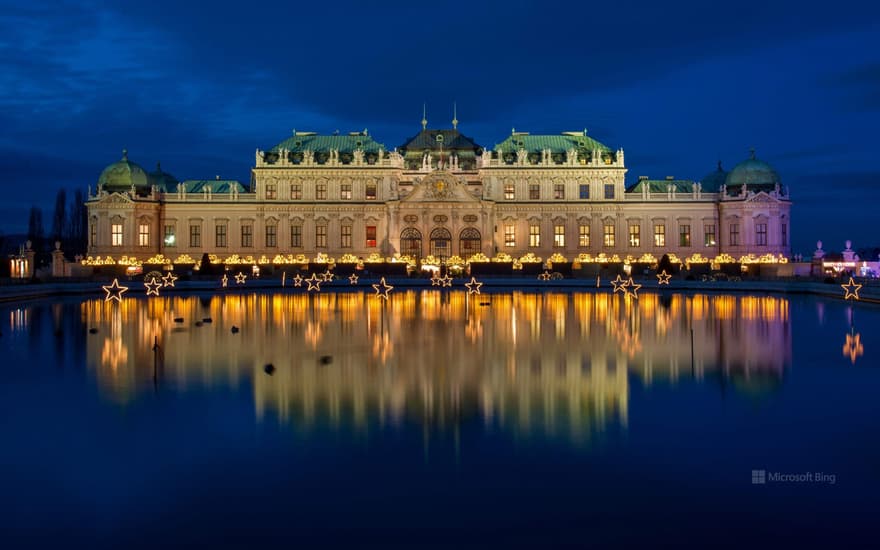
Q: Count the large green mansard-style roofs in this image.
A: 2